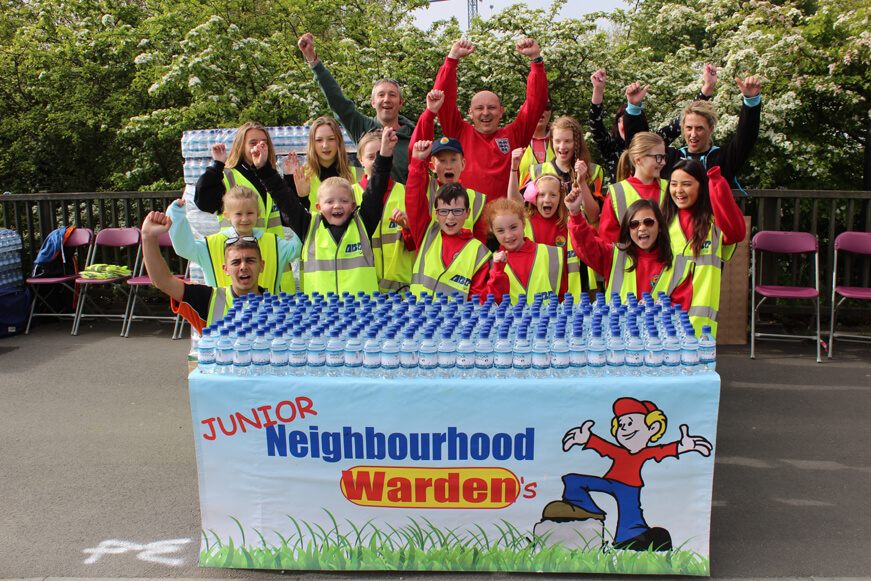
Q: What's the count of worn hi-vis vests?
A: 15